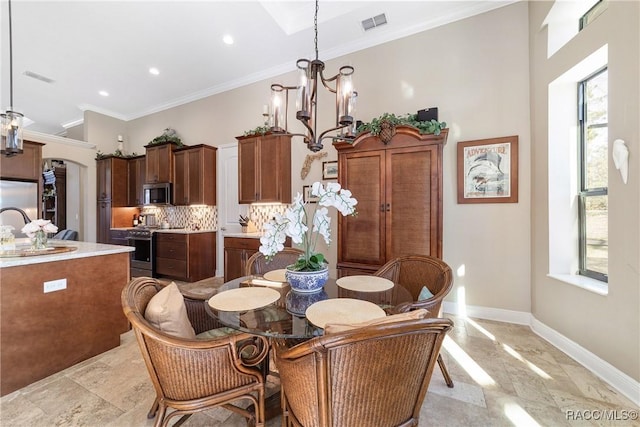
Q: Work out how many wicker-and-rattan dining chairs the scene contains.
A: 4